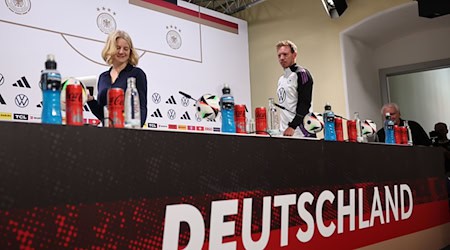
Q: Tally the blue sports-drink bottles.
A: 4